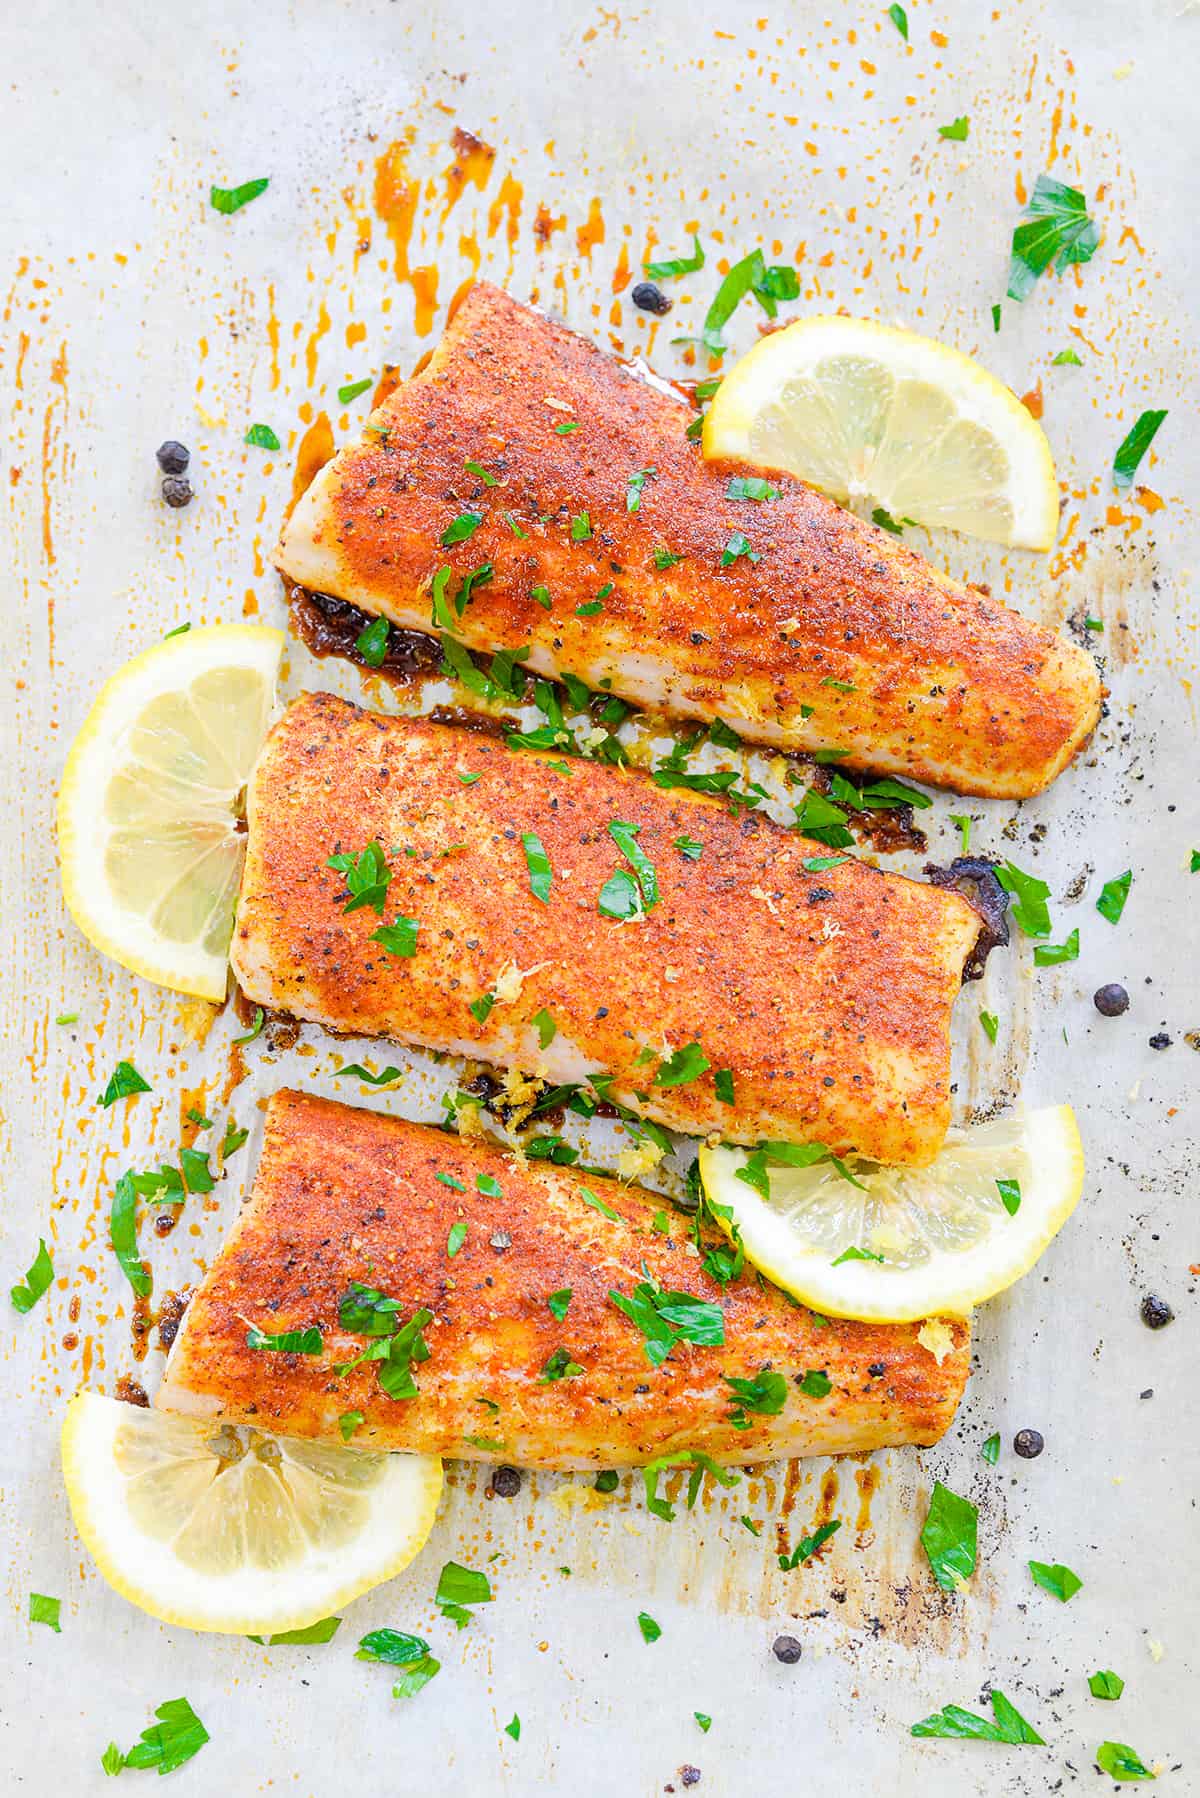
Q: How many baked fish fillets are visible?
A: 3